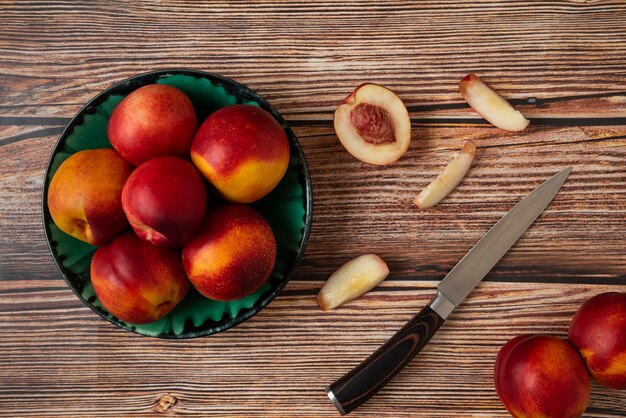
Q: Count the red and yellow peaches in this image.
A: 8